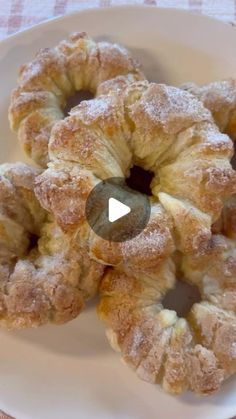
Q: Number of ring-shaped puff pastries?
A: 5